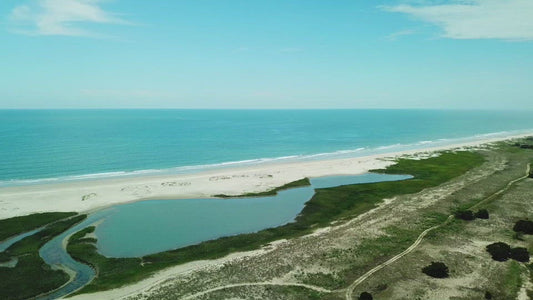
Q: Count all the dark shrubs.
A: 7